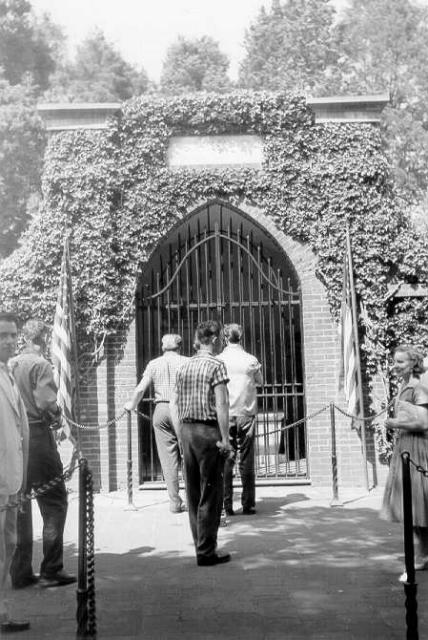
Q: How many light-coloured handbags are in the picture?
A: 1